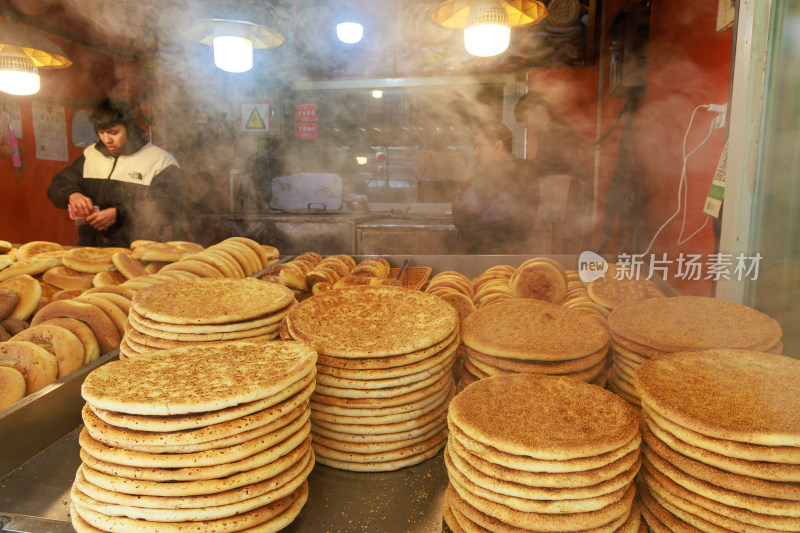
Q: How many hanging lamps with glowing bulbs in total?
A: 4